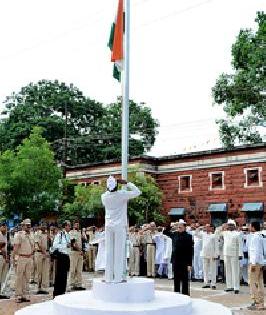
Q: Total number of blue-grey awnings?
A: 3